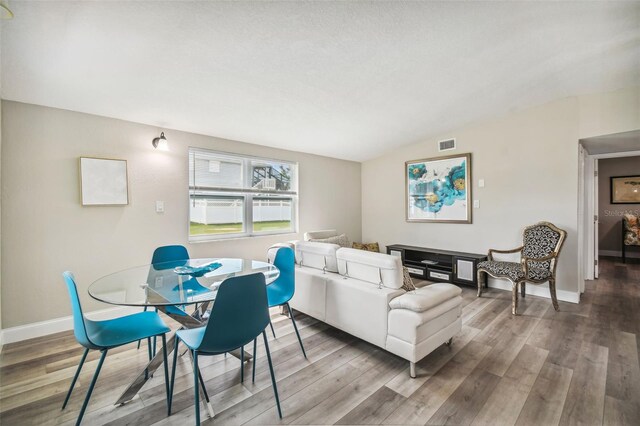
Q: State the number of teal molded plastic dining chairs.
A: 4